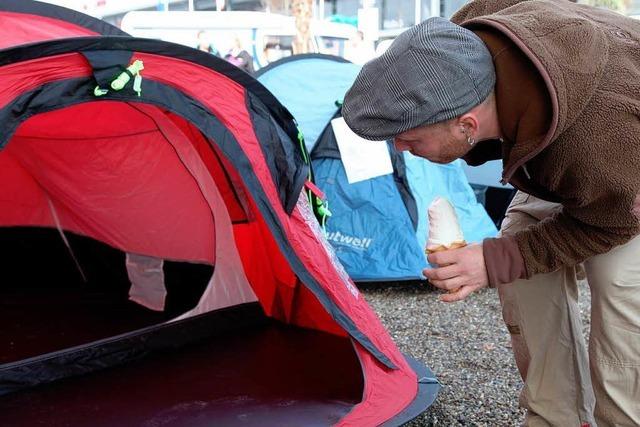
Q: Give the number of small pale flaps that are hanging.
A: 1